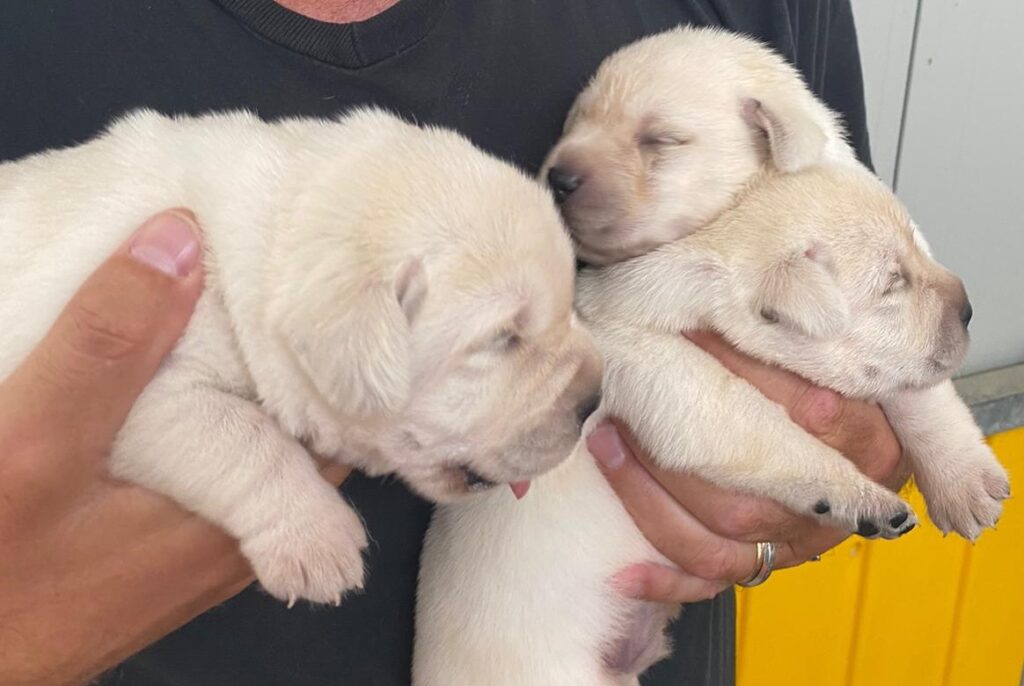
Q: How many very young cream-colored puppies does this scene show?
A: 3